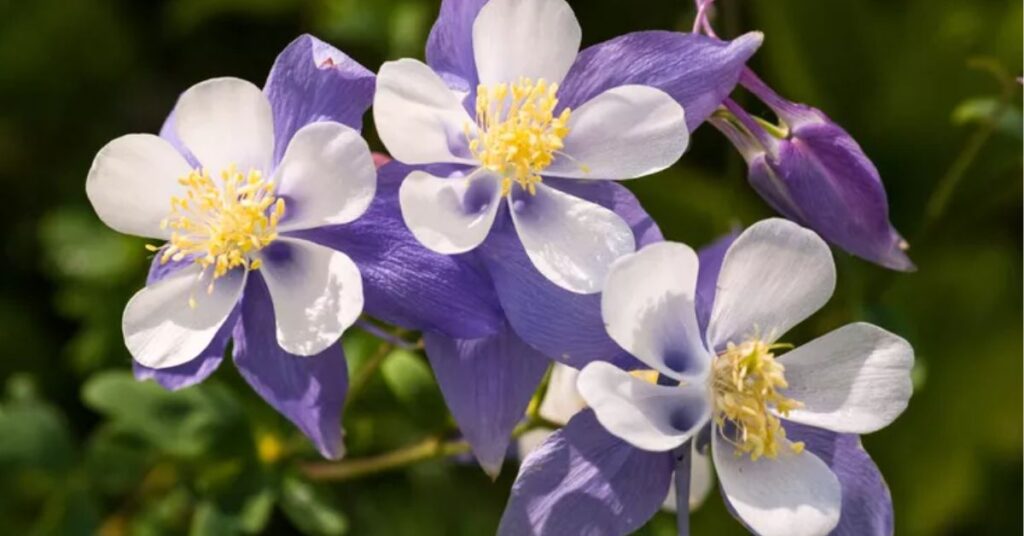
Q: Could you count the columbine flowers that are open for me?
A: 3